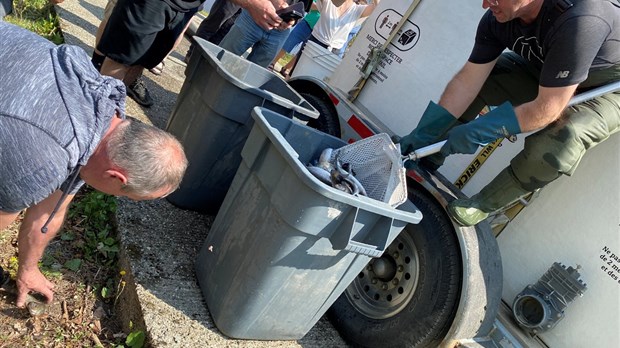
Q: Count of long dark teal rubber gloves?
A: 2